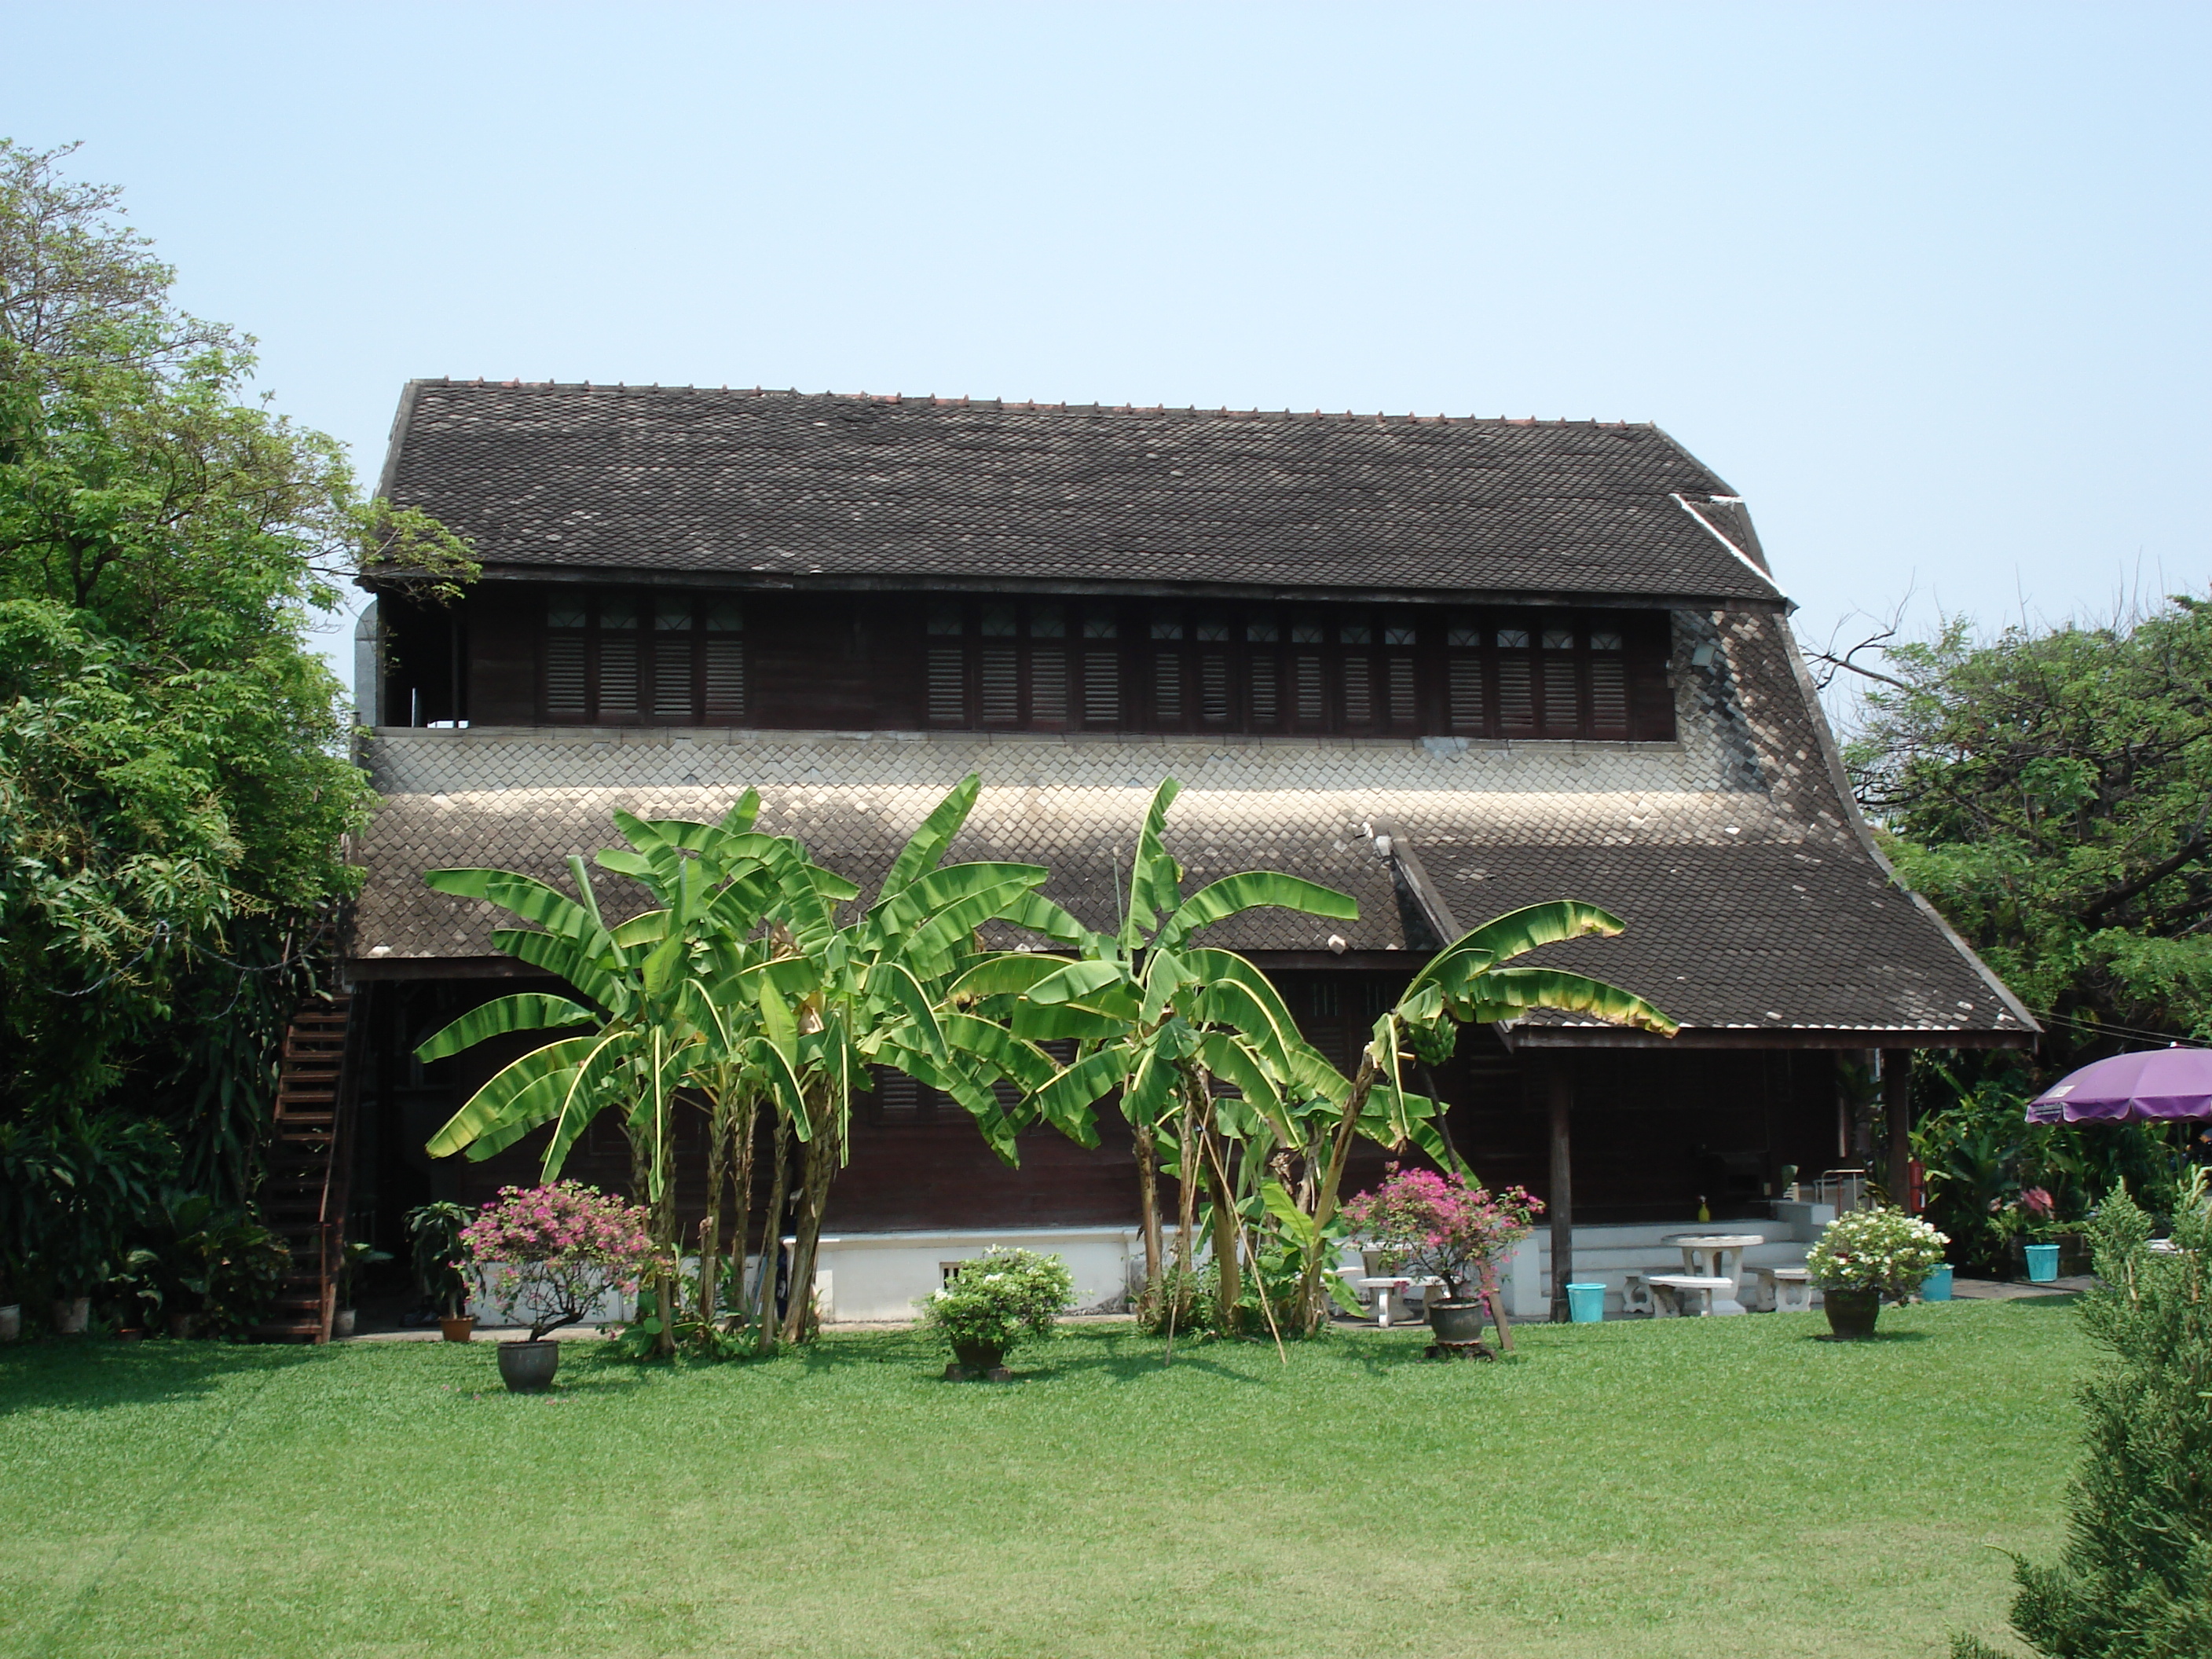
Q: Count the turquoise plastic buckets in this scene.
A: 3